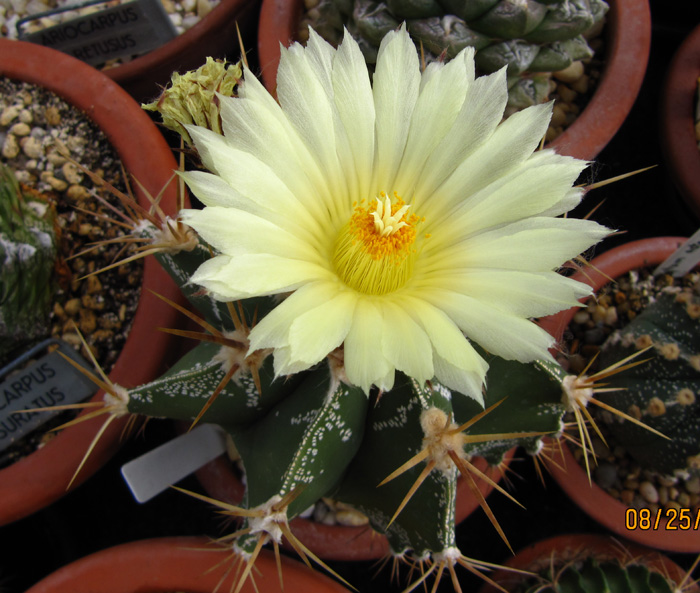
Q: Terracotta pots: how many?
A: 8